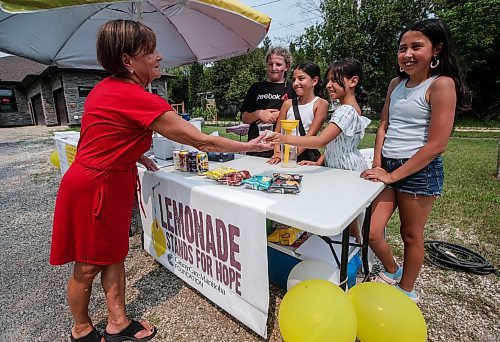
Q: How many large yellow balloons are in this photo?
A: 2